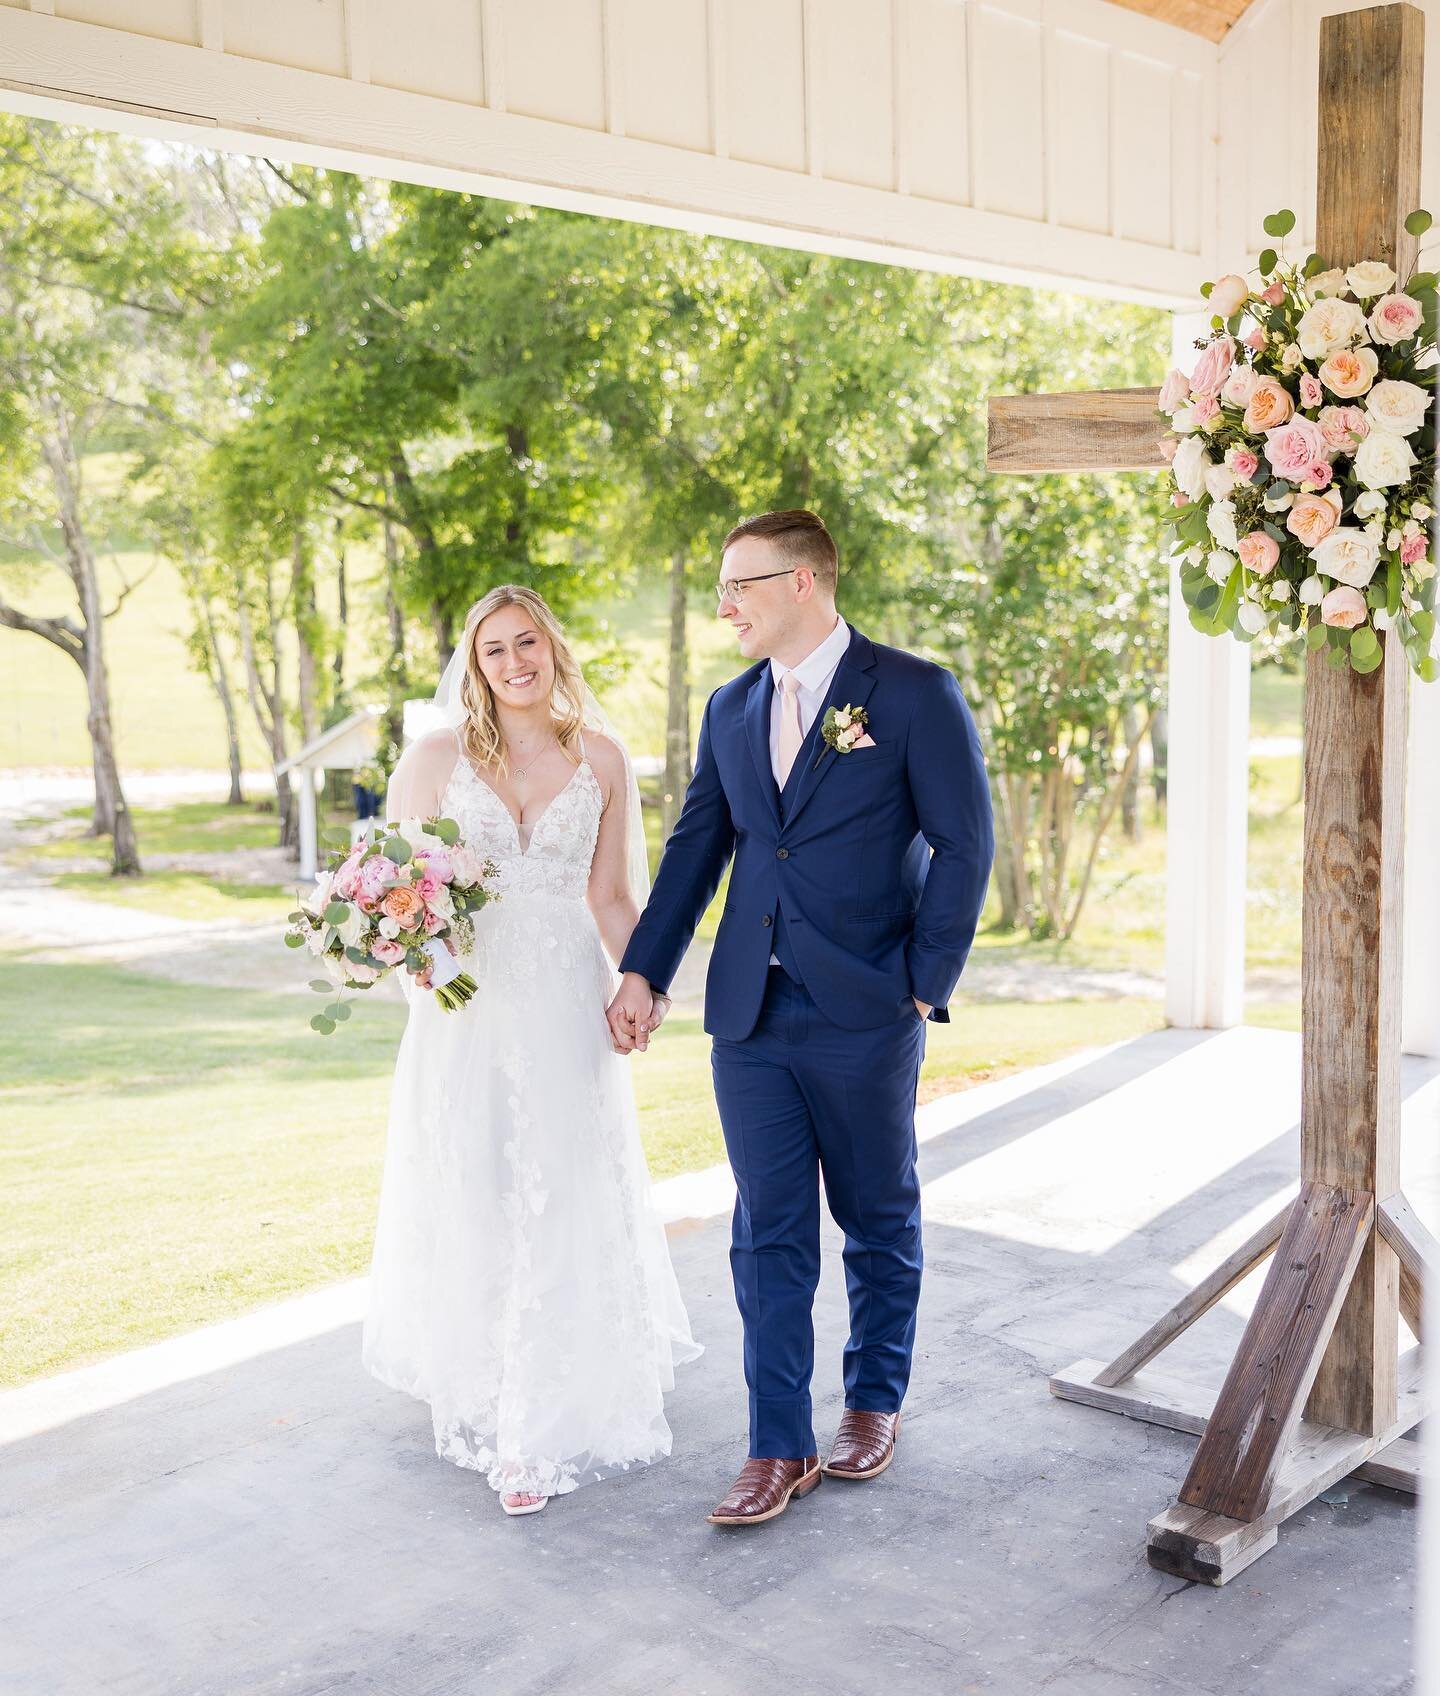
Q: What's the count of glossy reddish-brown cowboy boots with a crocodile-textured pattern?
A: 2